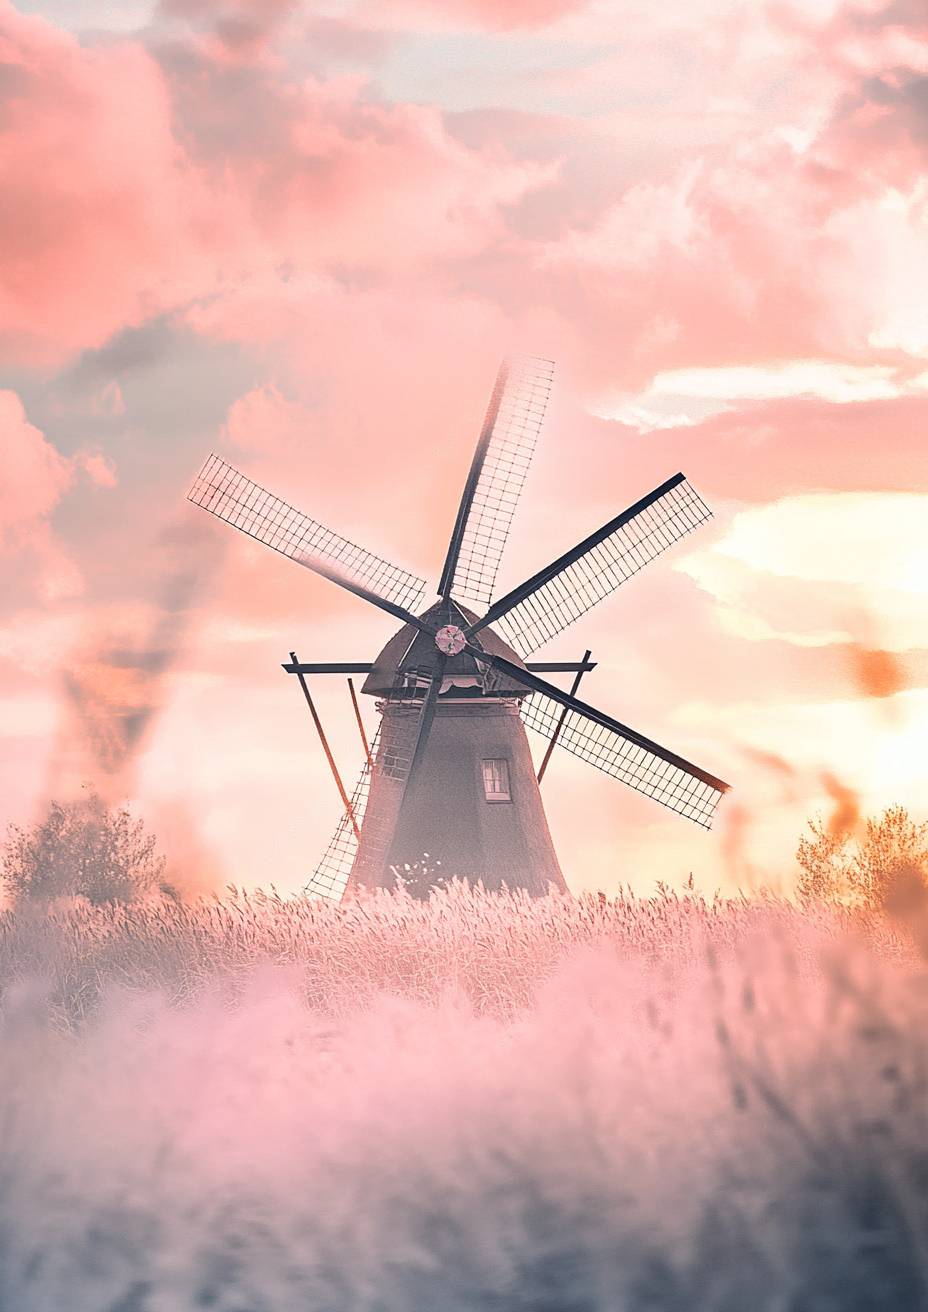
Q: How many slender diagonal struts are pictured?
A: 3